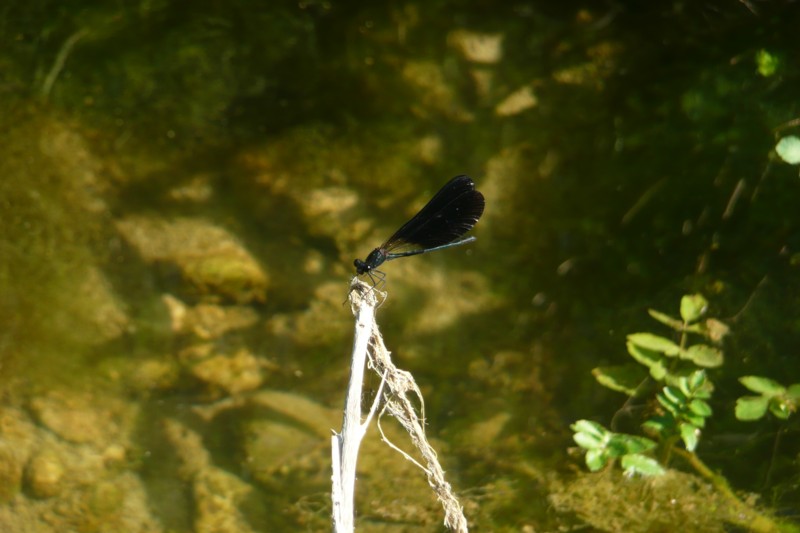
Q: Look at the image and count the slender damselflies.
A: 1